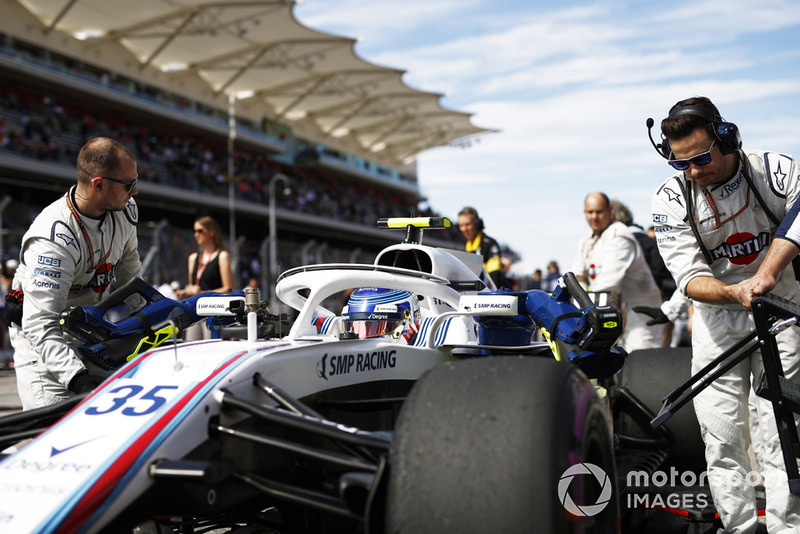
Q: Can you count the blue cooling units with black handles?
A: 2